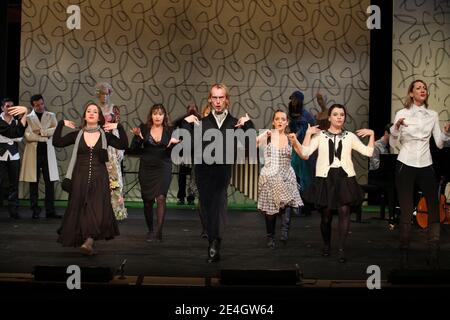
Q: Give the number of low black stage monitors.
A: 3